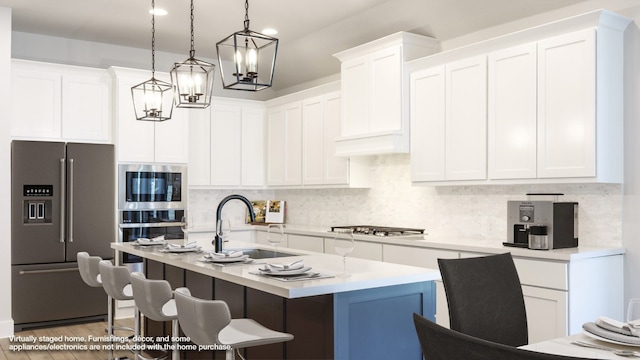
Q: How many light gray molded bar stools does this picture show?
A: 4